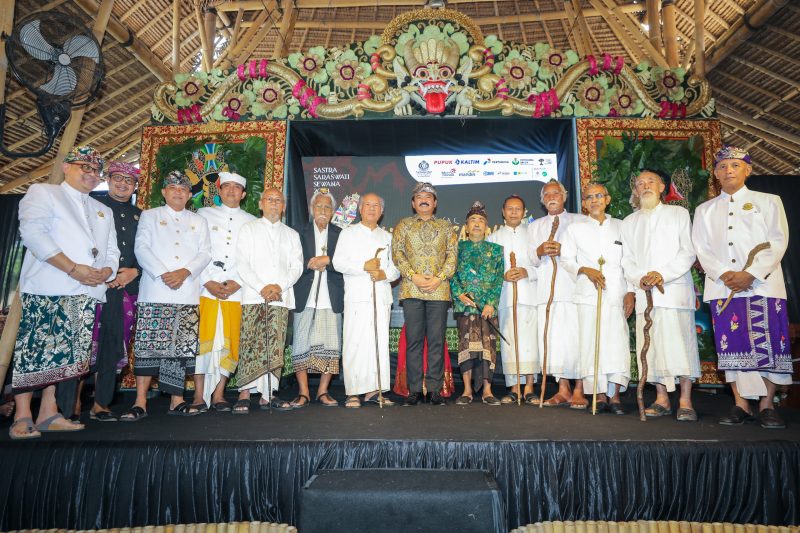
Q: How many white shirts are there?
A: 11